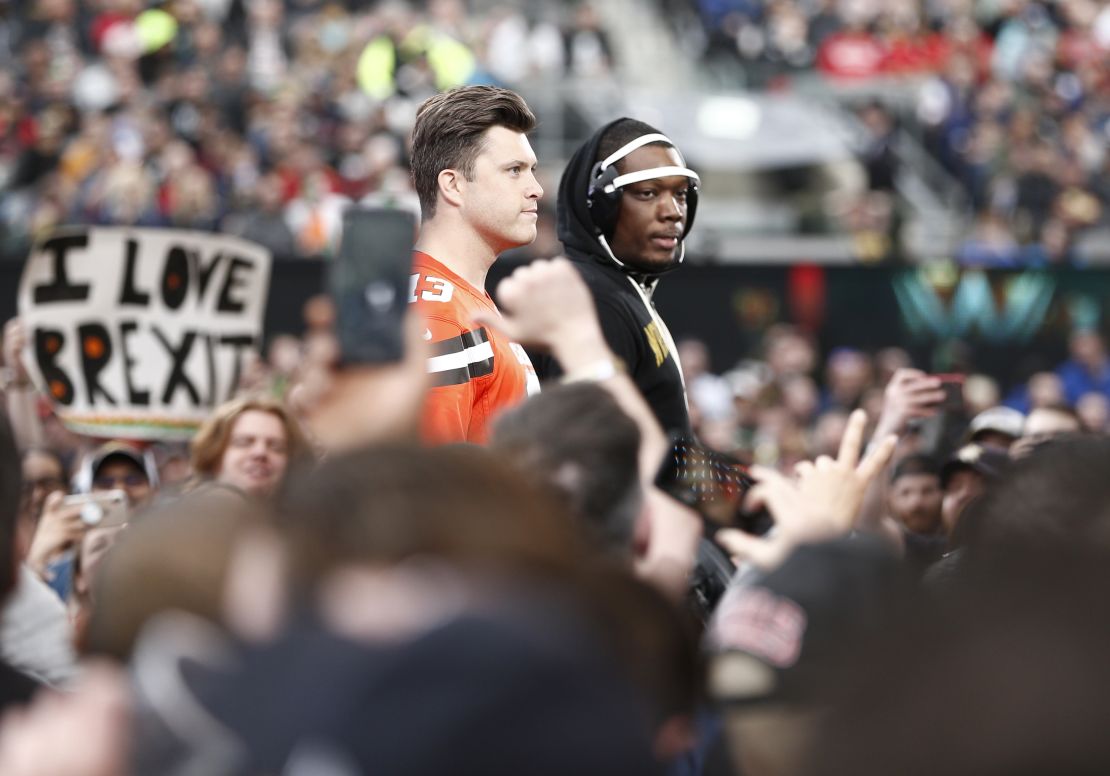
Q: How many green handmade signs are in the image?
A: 0